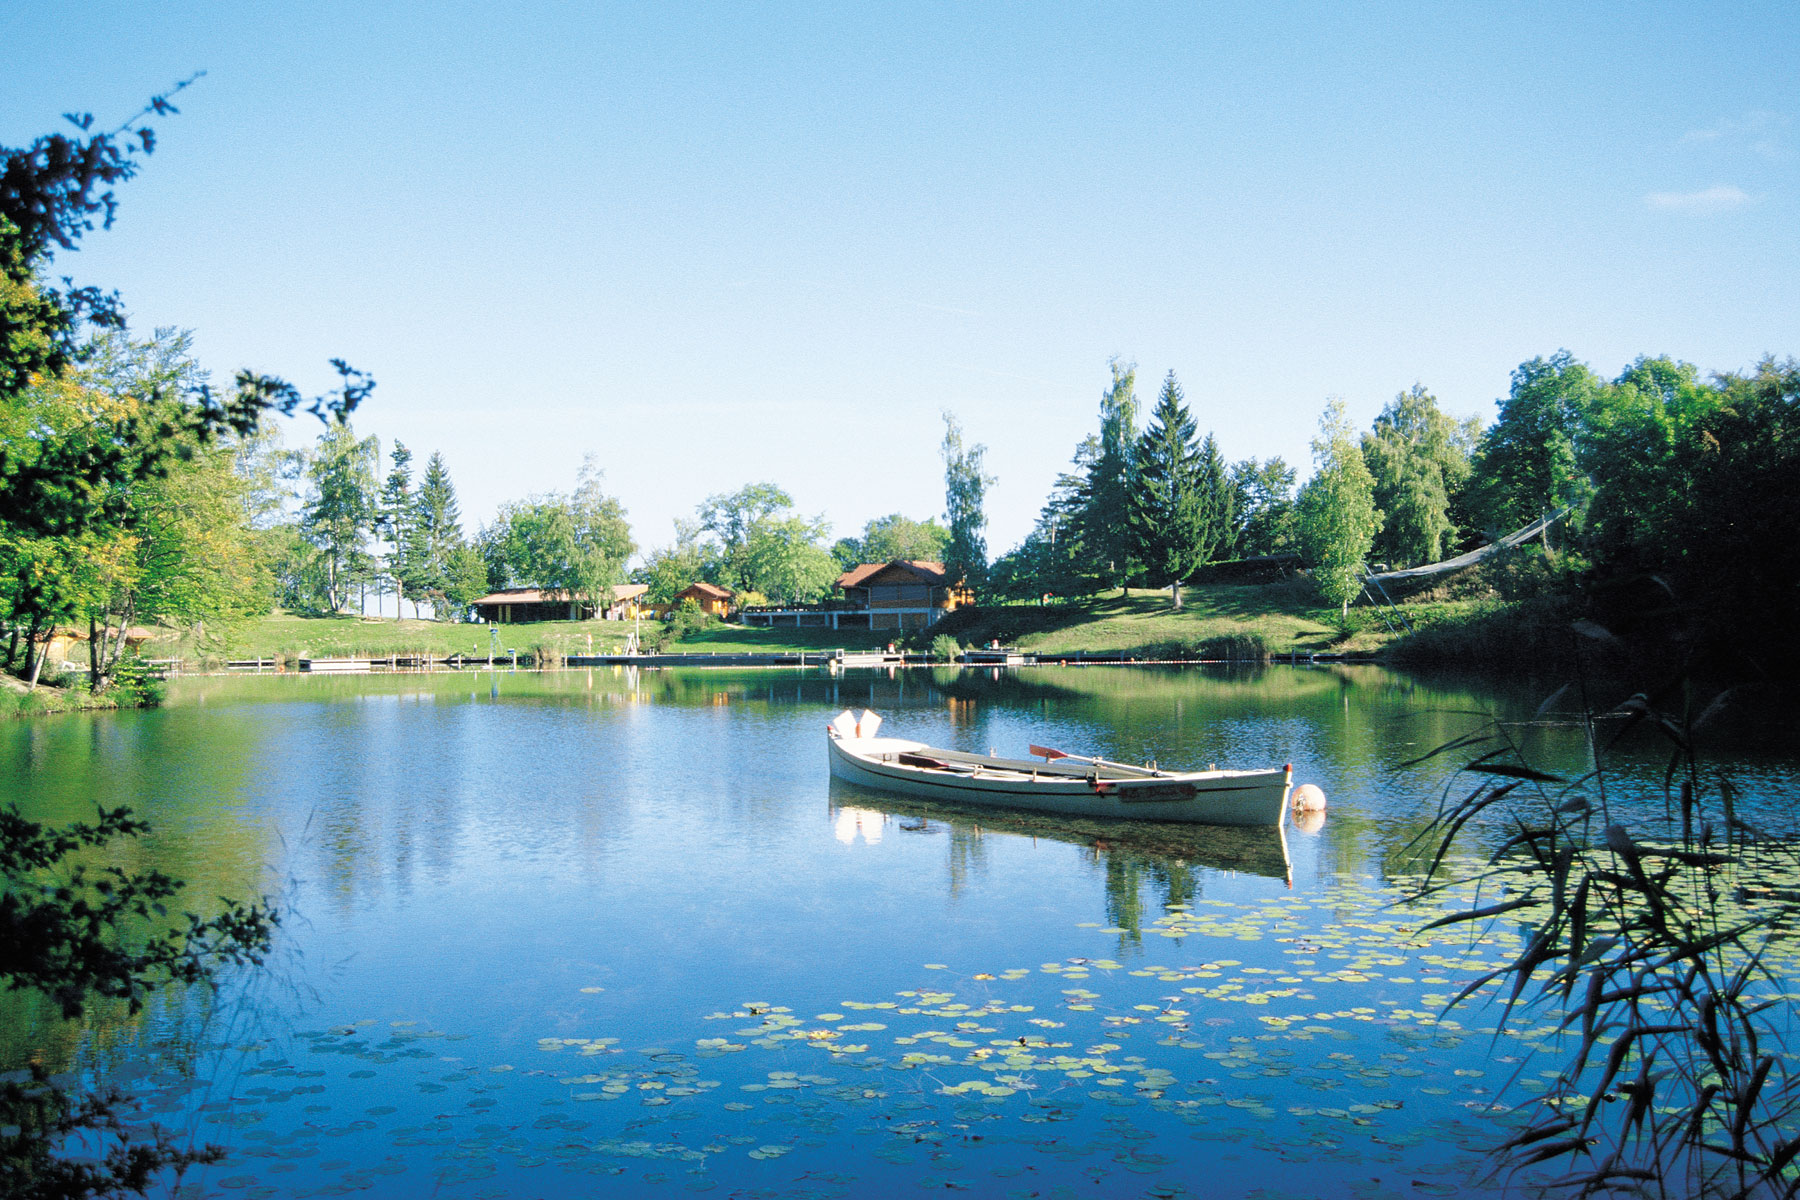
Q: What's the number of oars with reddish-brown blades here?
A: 2